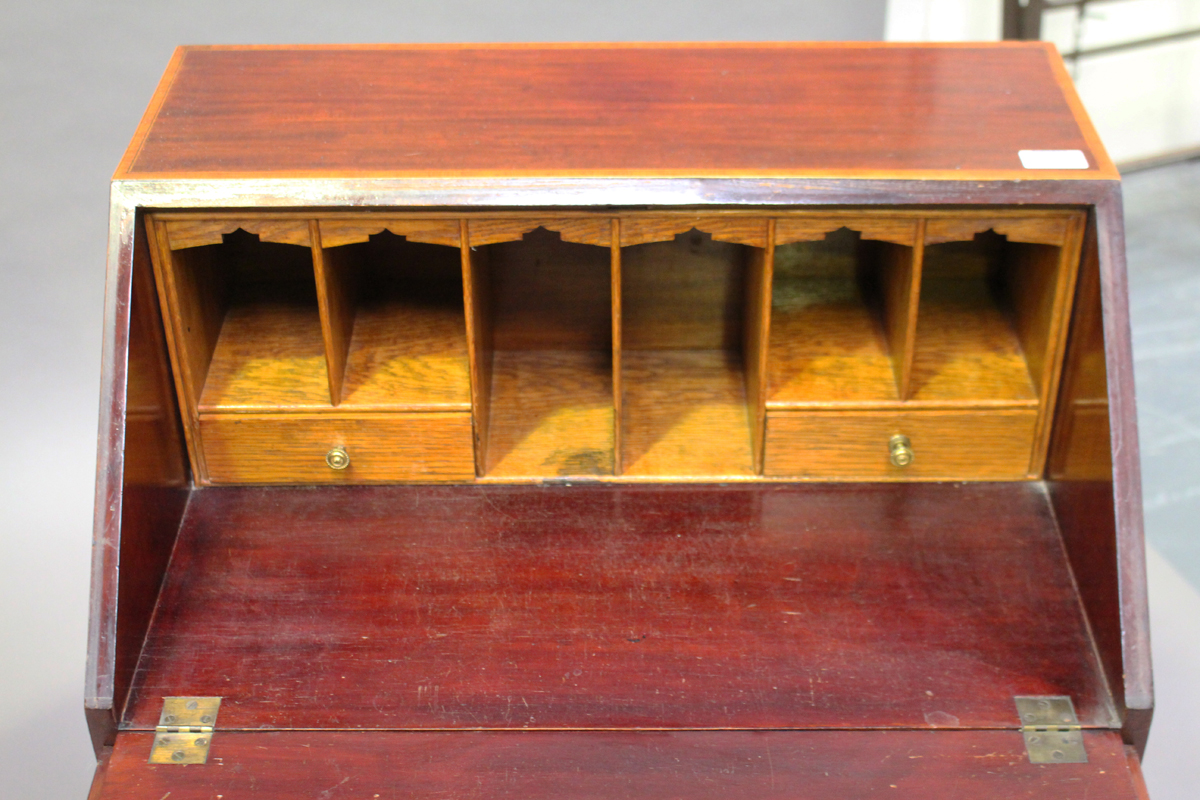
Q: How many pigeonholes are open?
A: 6